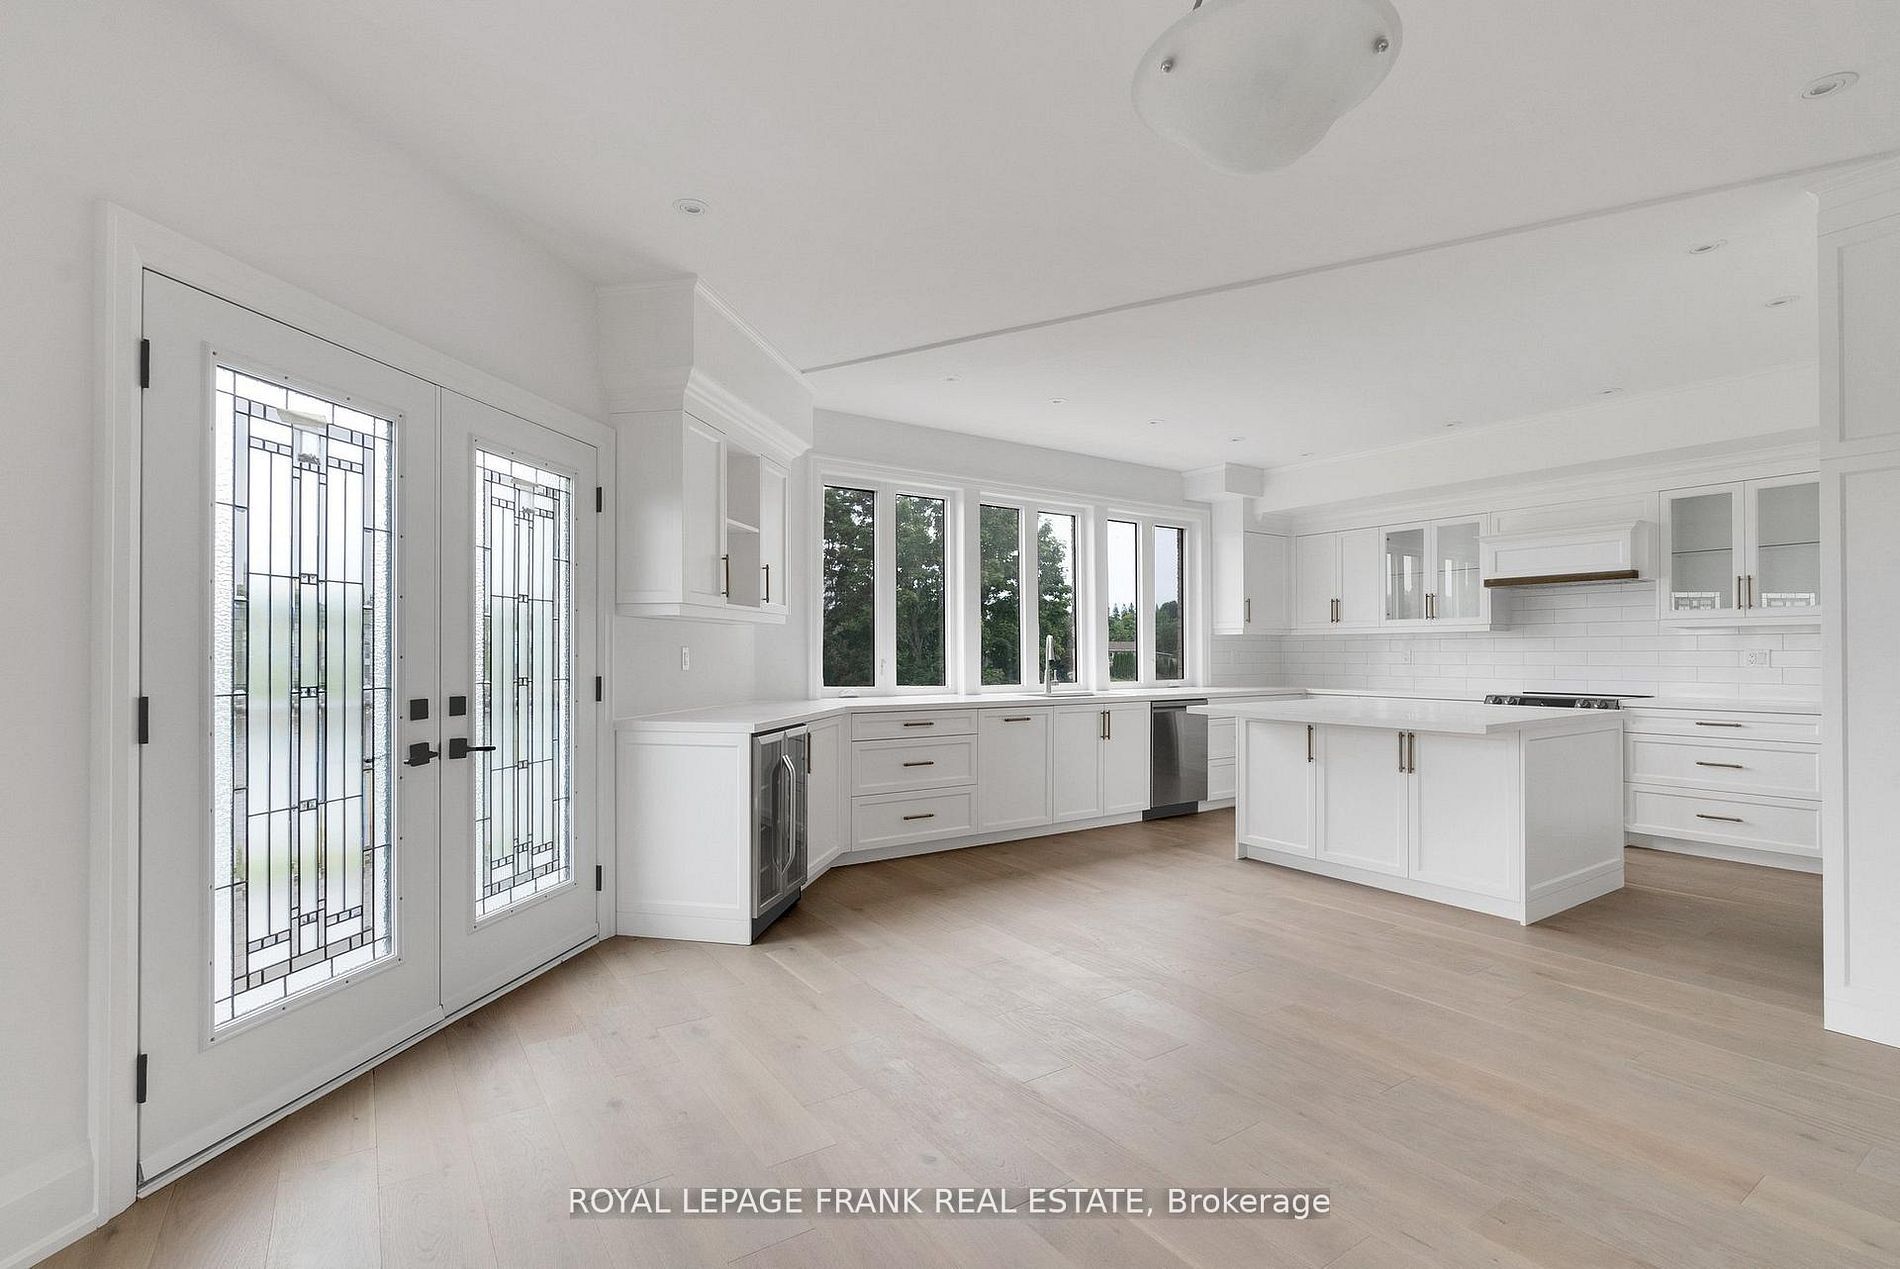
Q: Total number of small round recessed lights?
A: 11